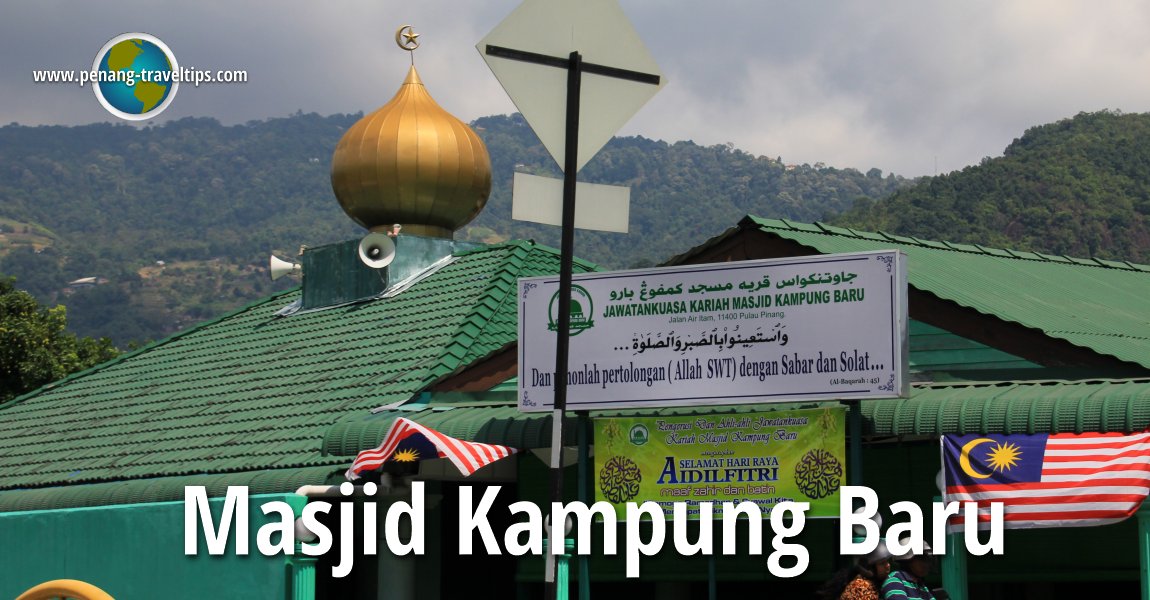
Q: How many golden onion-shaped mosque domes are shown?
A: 1